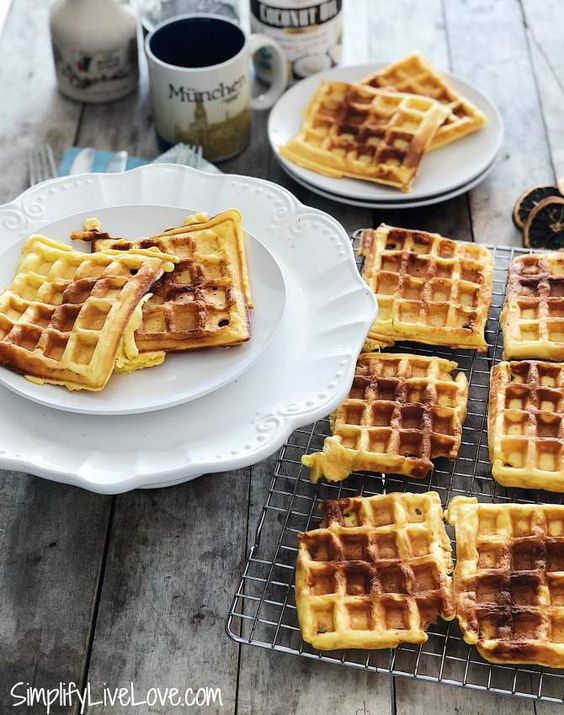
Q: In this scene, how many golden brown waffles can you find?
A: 10